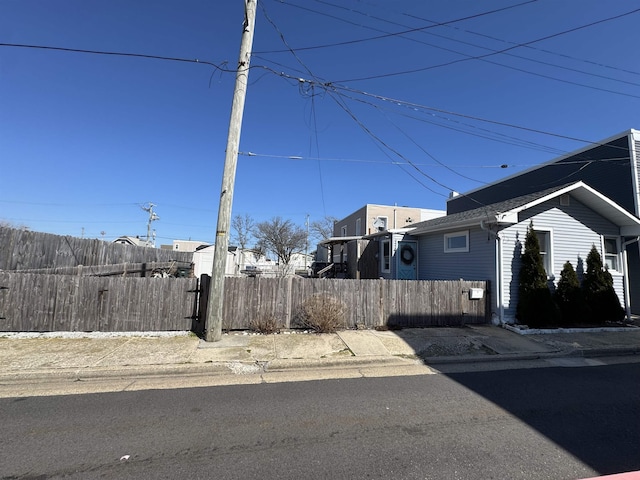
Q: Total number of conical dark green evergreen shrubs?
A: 3